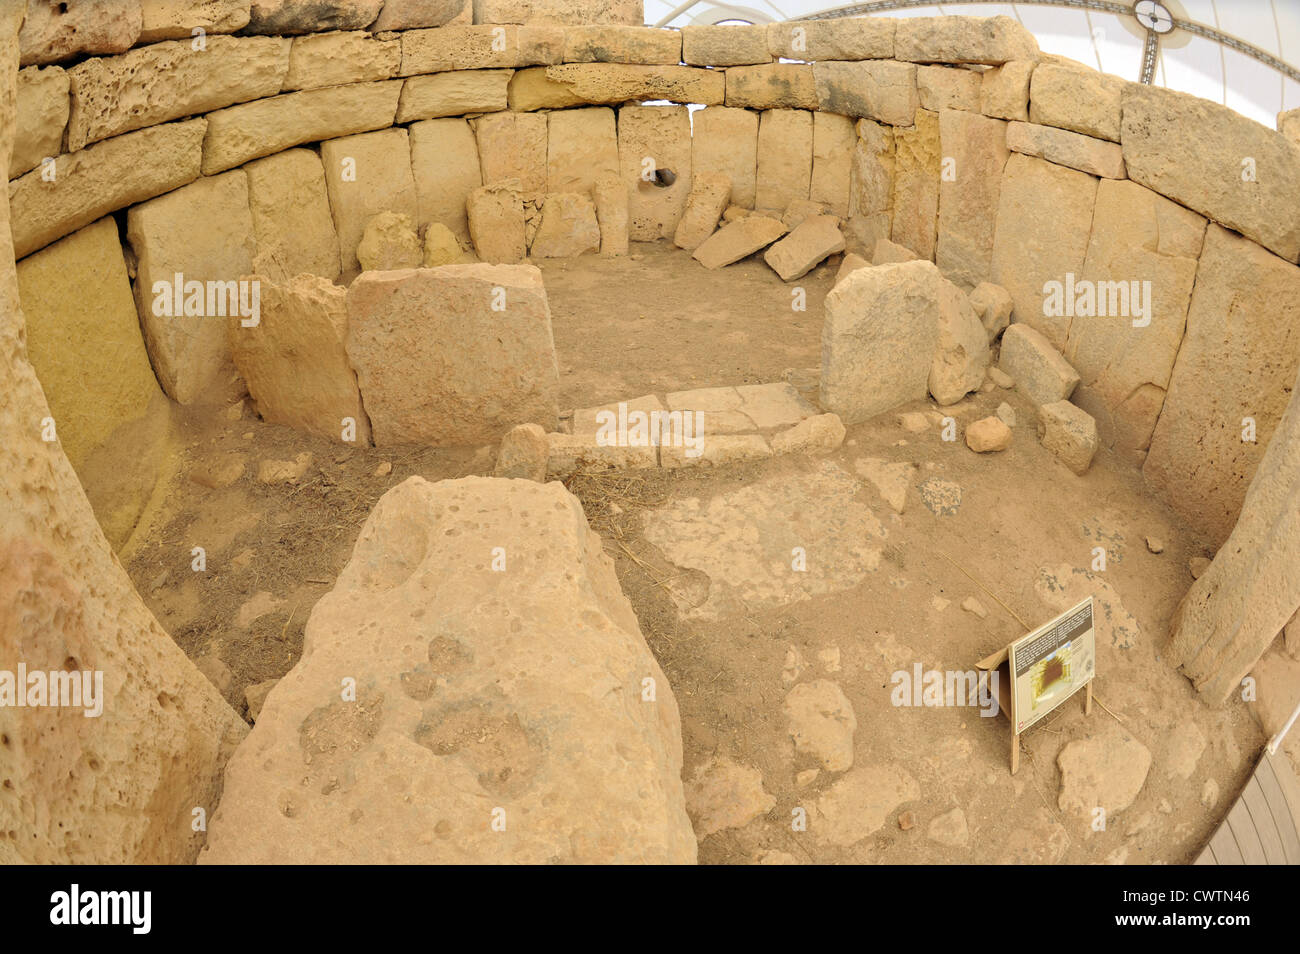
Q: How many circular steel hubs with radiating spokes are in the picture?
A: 1